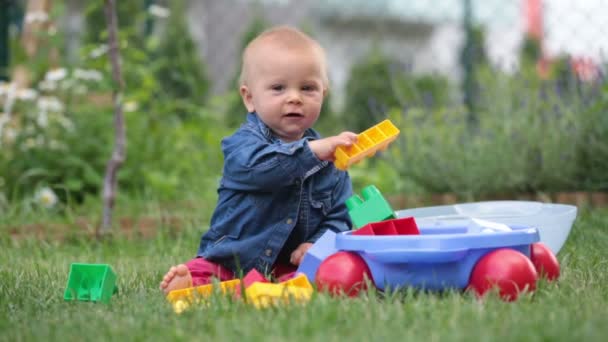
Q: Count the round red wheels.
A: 3